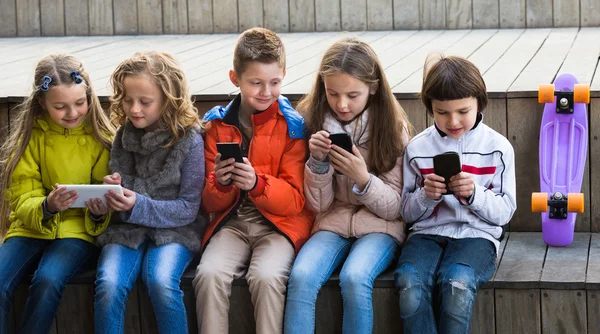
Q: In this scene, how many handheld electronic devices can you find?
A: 4